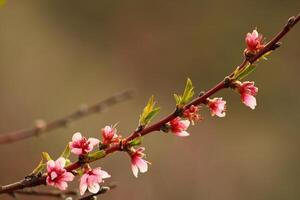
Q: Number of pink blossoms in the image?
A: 10